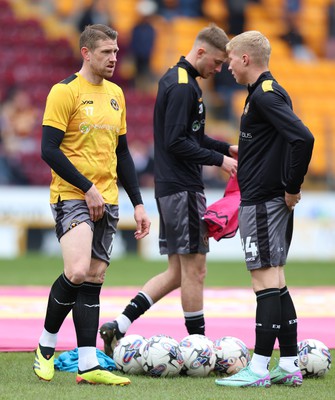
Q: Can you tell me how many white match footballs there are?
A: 5